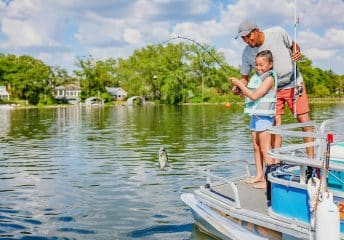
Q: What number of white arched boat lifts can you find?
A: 2